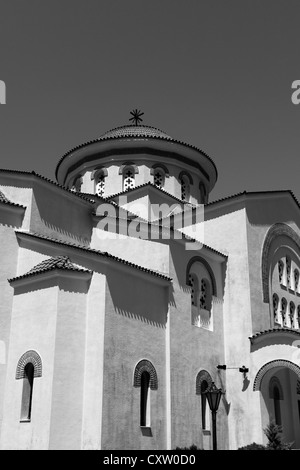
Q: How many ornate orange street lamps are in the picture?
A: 0